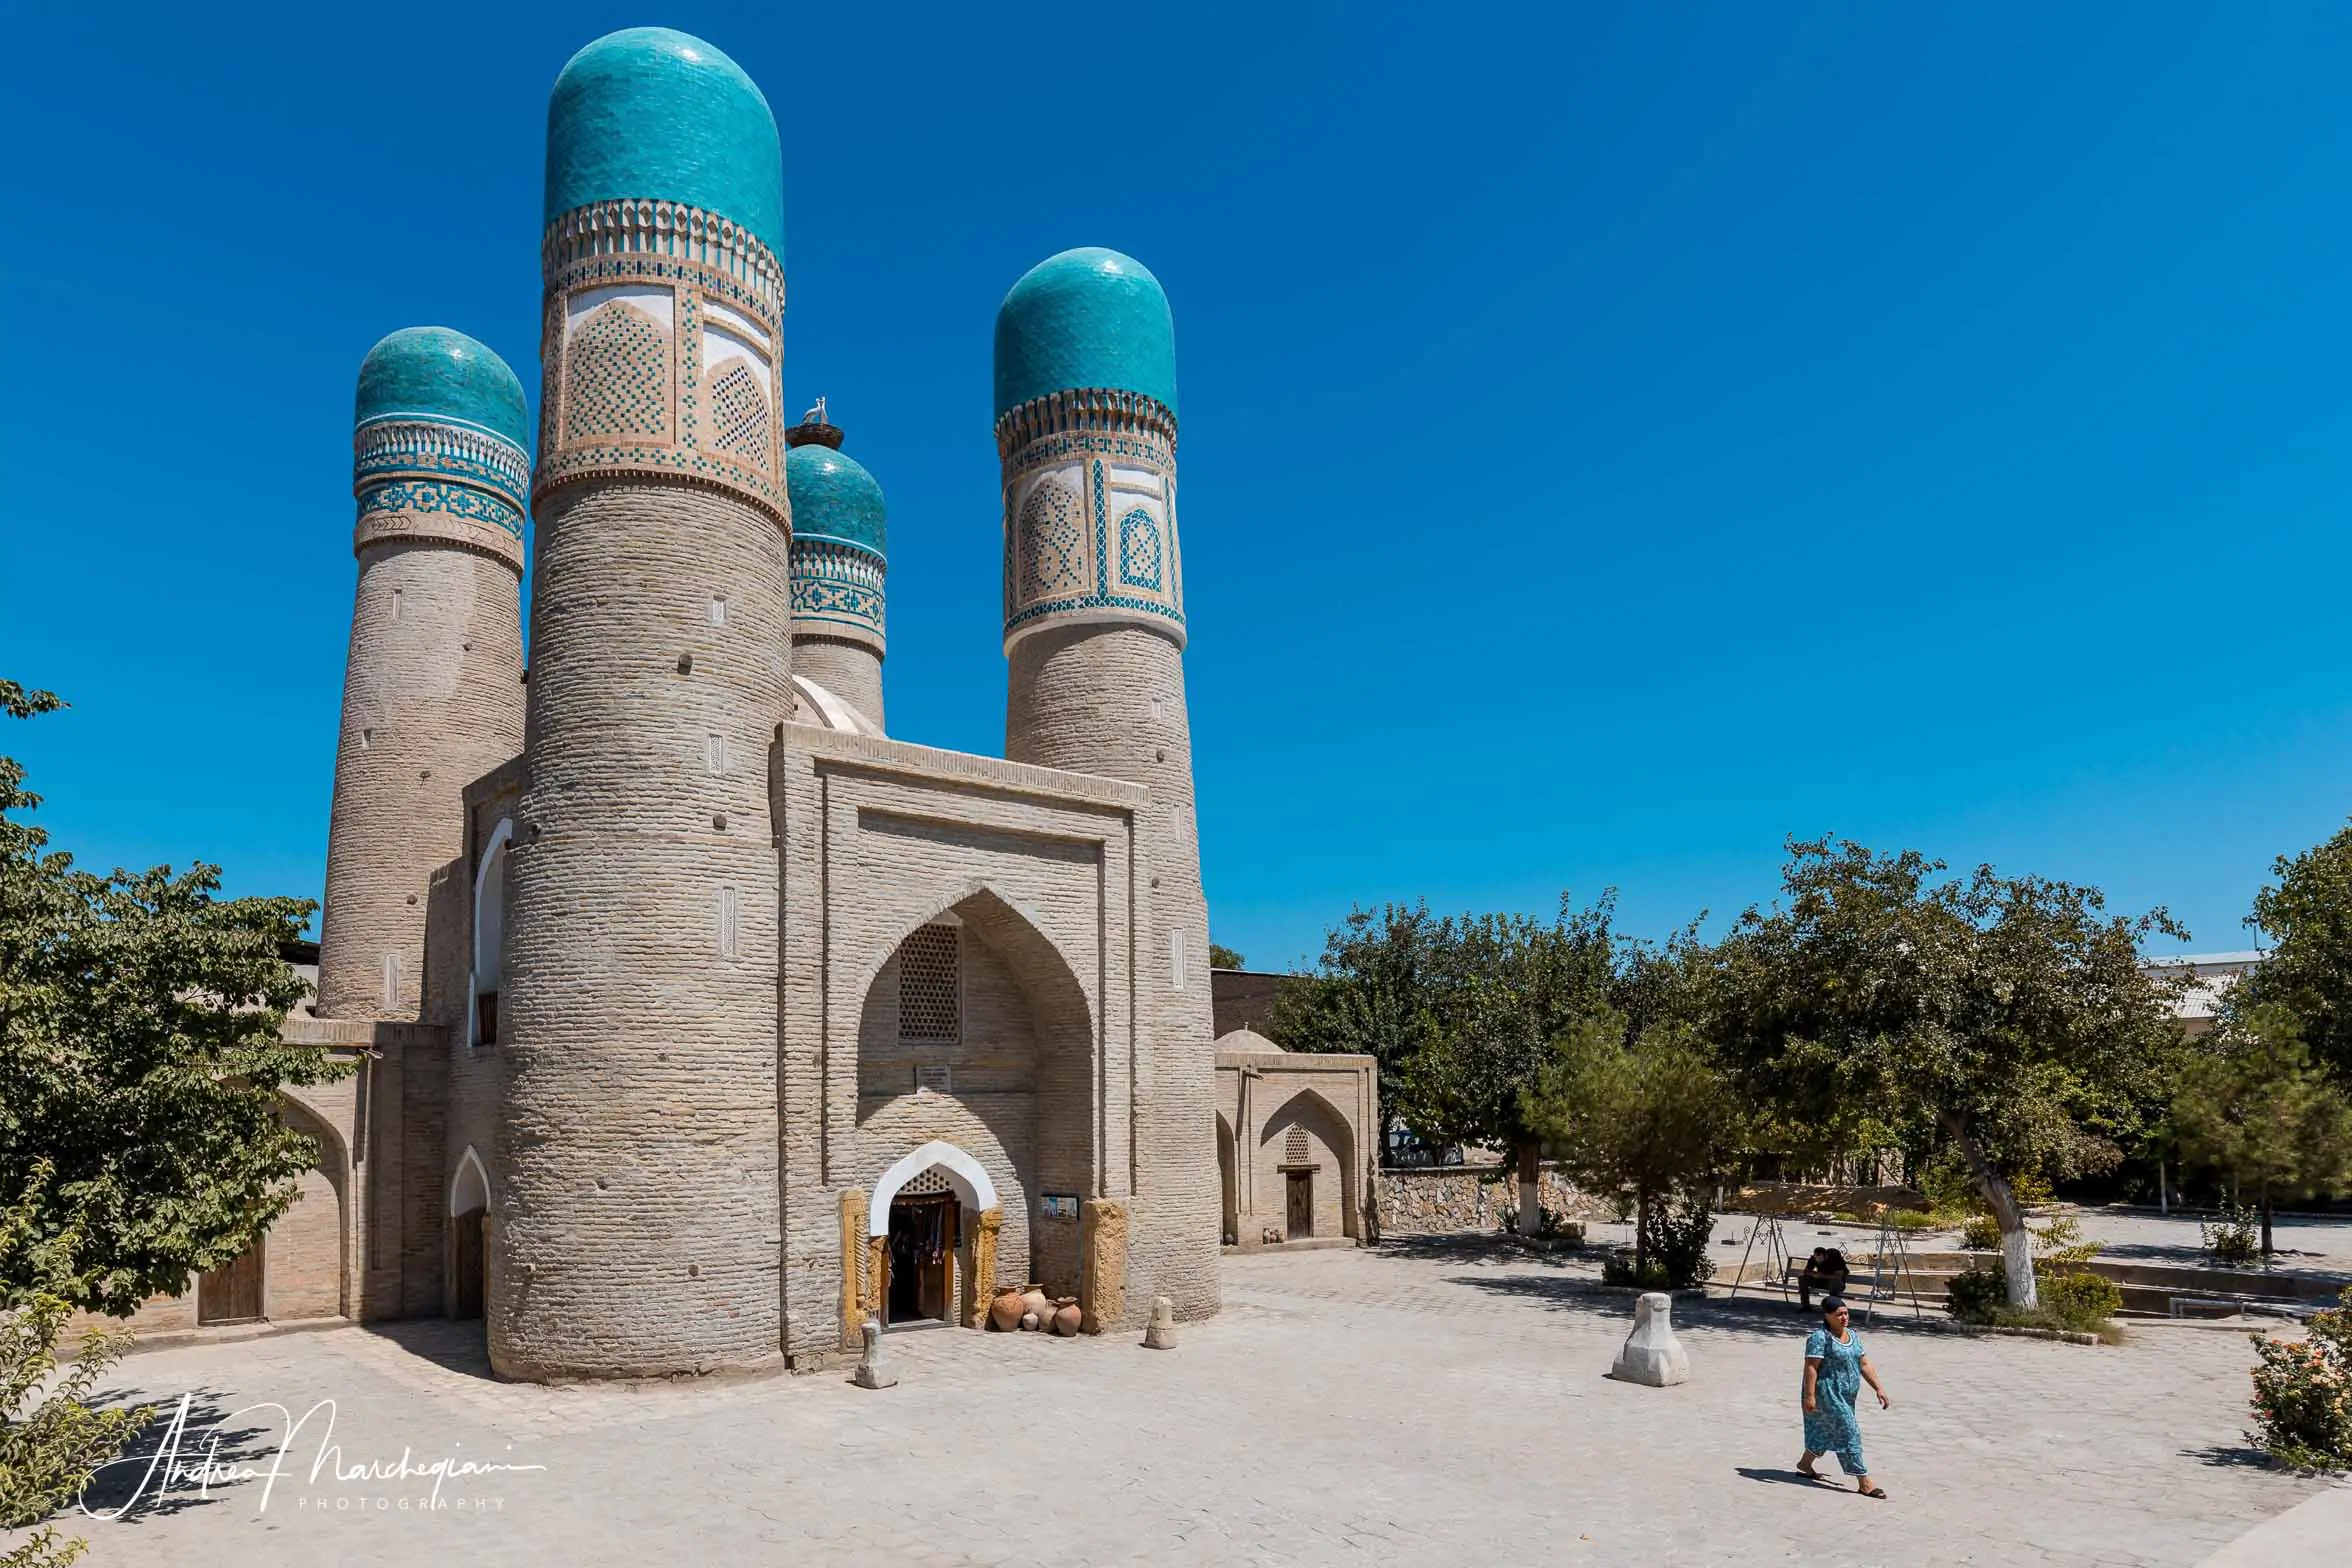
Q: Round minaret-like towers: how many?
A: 4